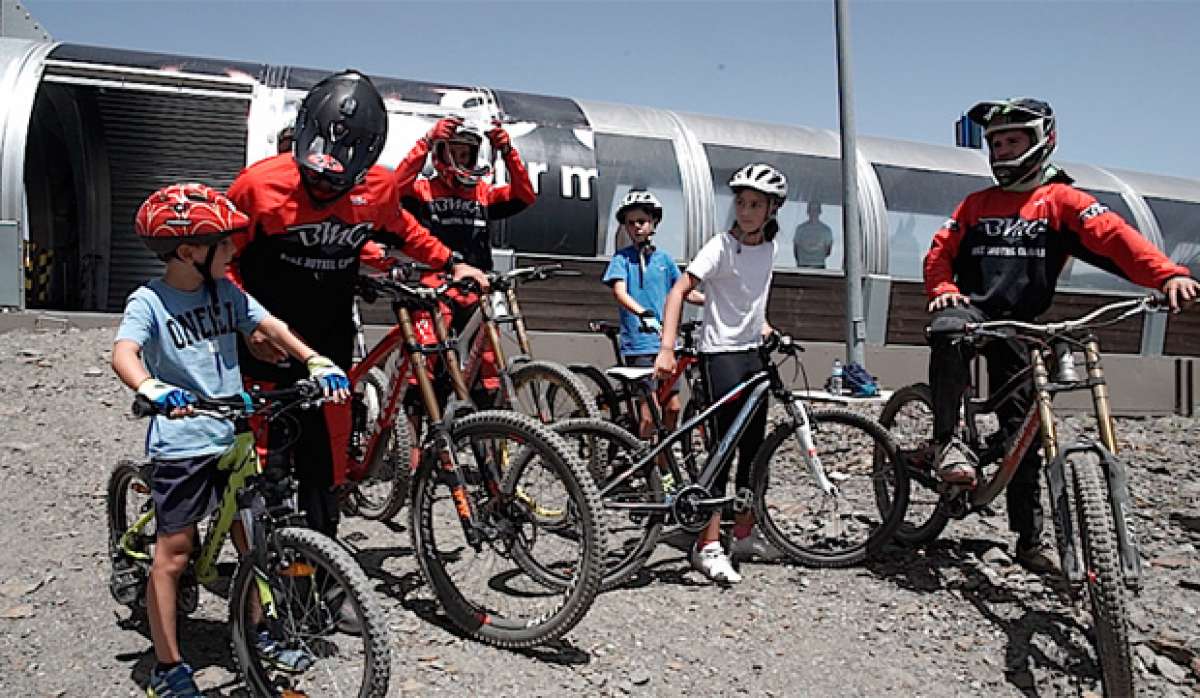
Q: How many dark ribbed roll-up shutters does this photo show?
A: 1